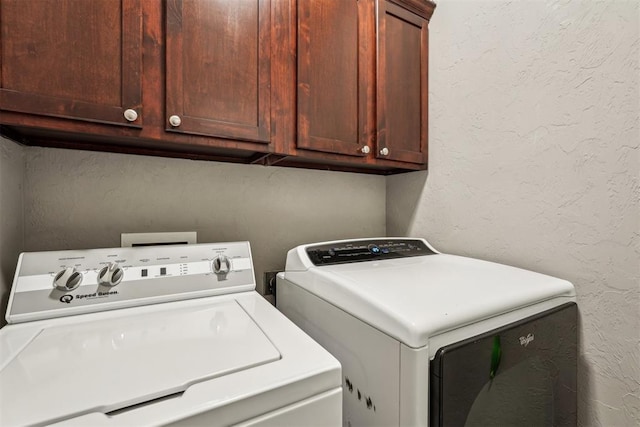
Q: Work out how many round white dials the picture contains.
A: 3